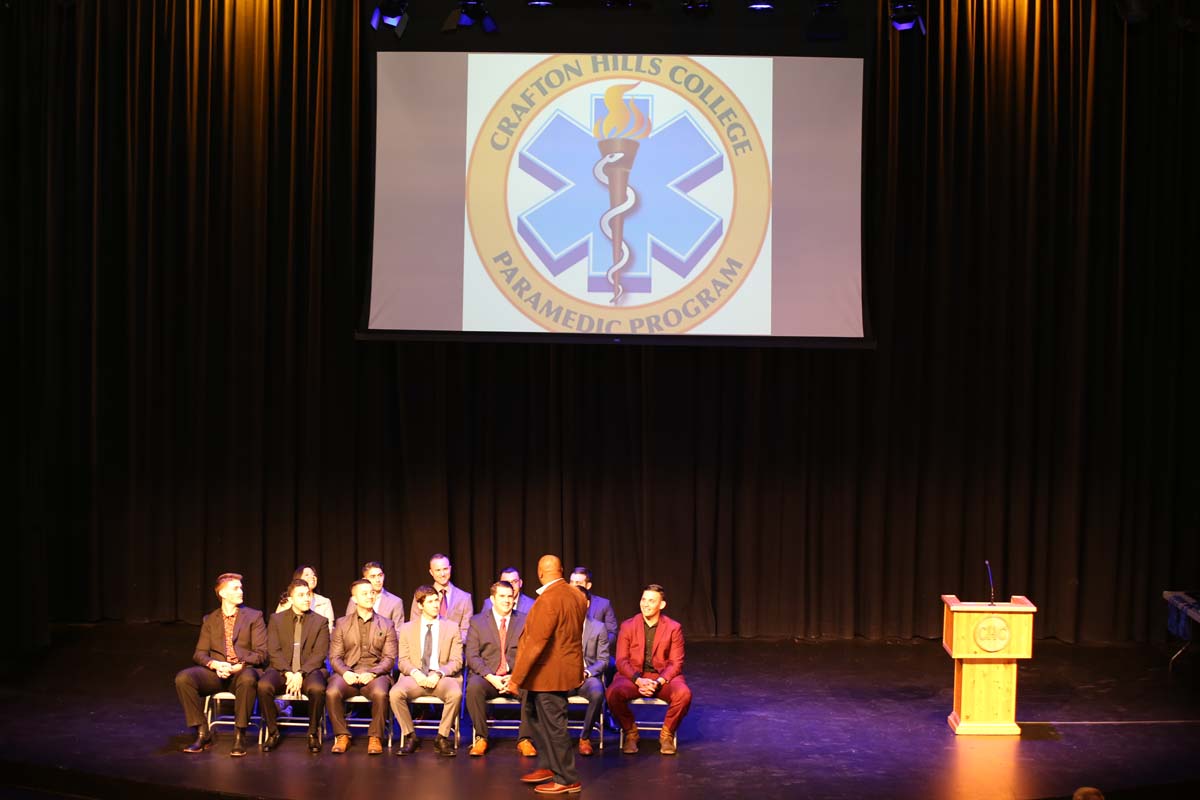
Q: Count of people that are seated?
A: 12